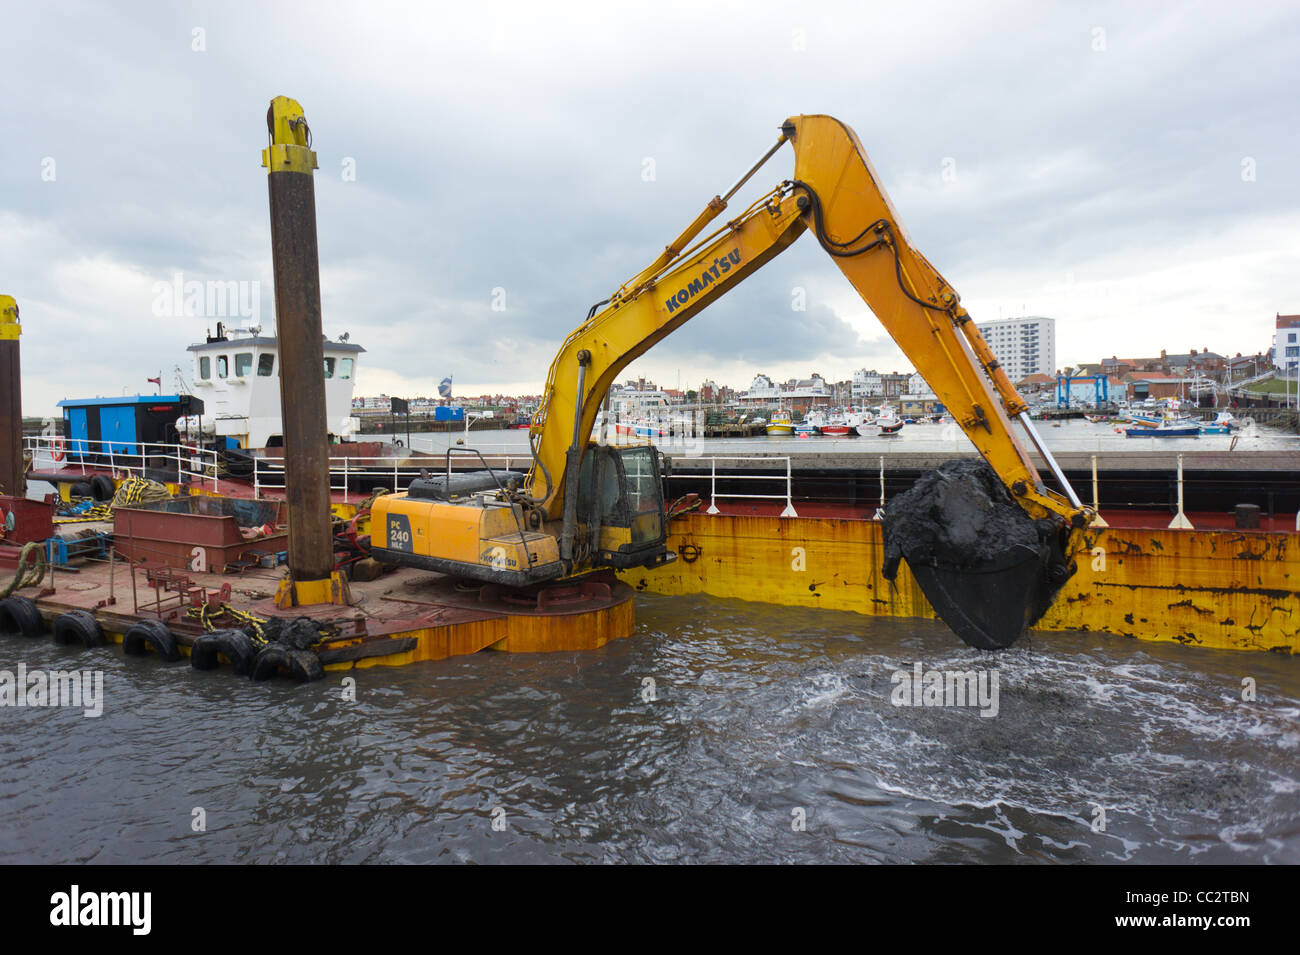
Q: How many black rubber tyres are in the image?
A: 7